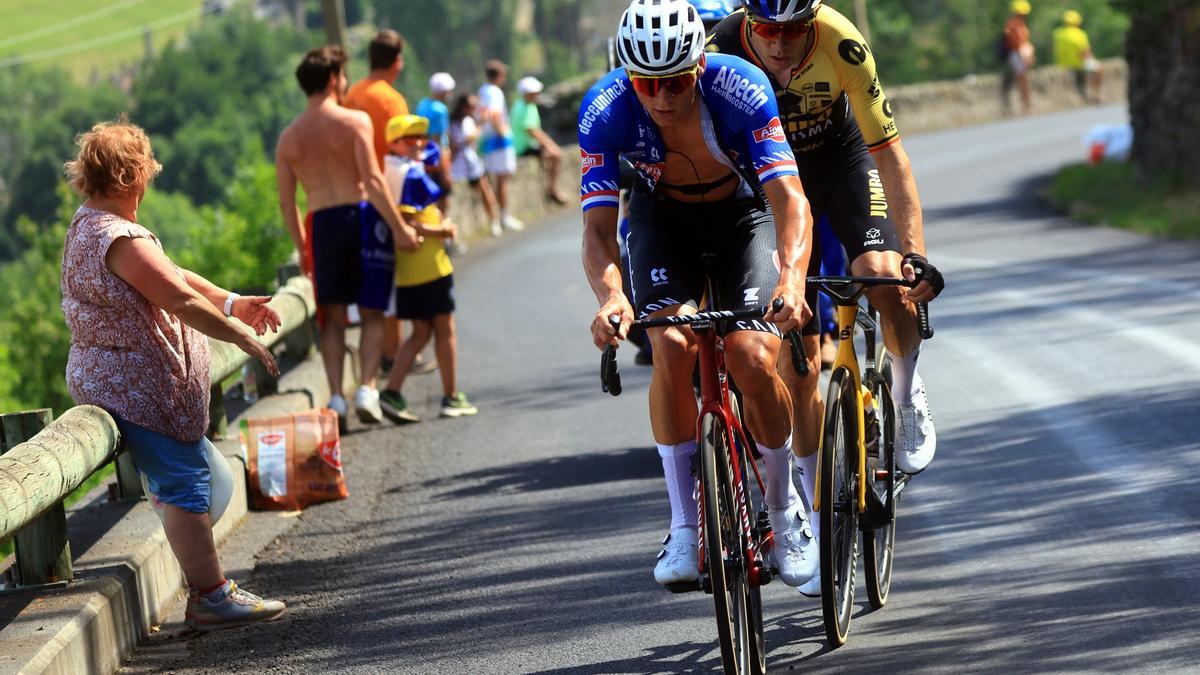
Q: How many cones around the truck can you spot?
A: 0